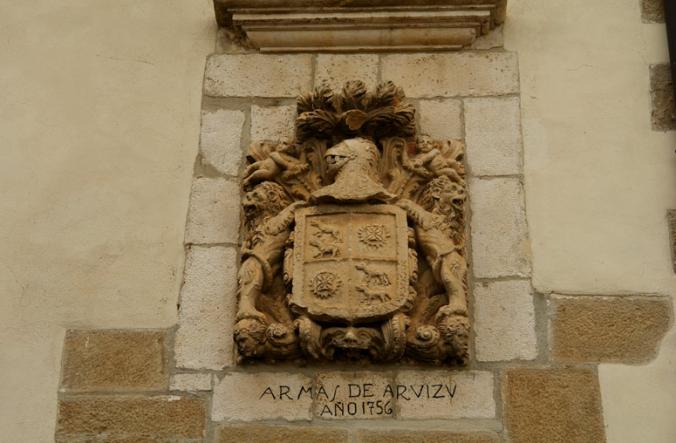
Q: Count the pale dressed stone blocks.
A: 15